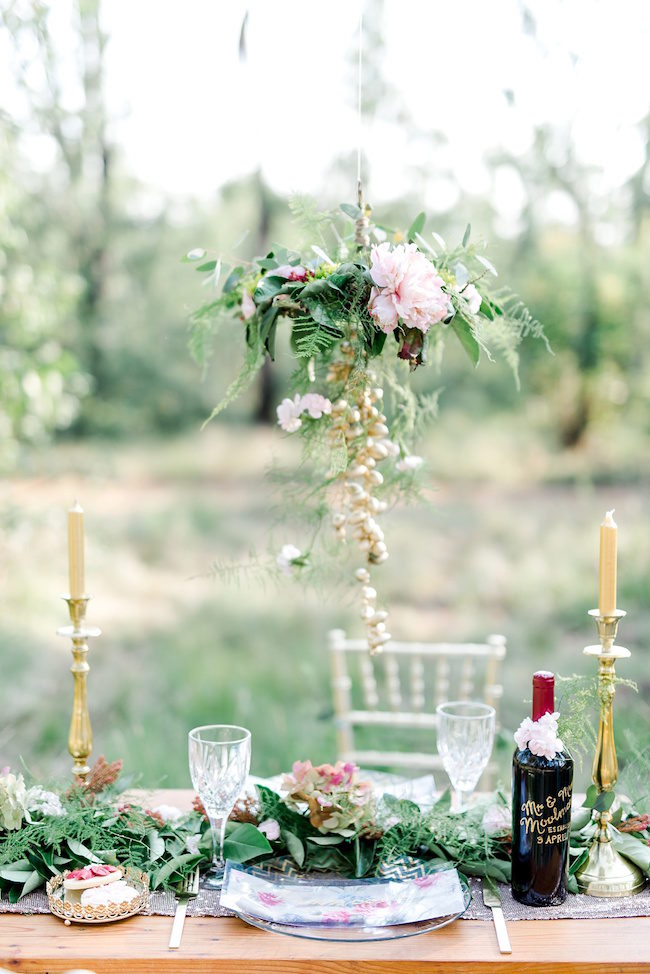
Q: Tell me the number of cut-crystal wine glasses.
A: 2